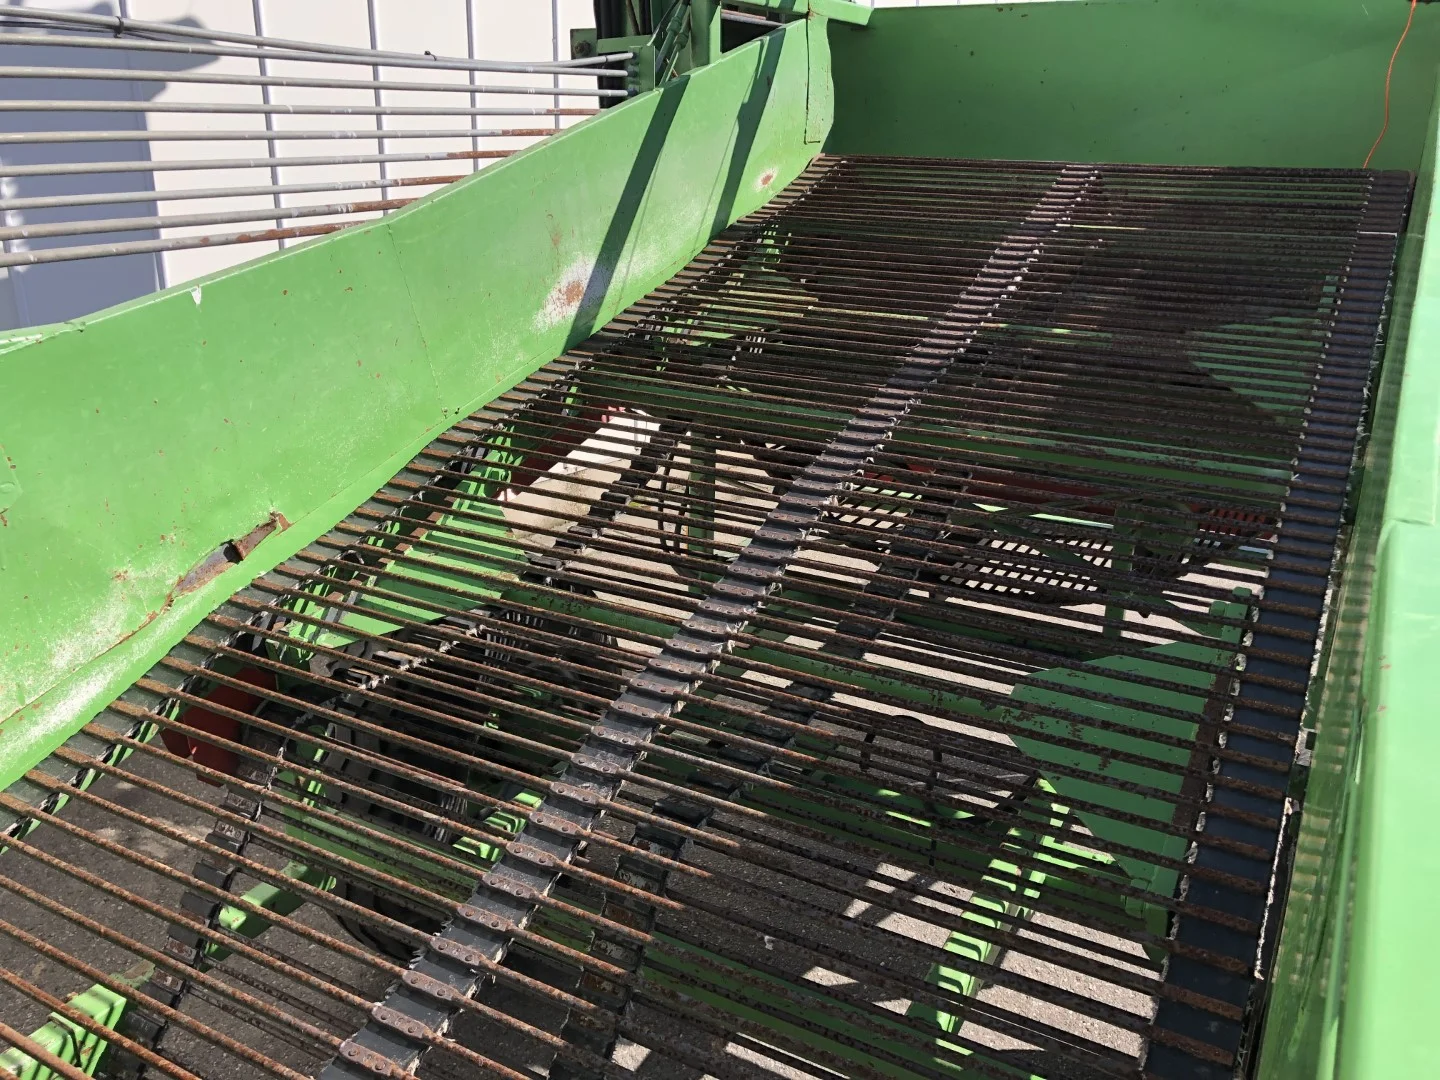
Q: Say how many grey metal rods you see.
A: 9